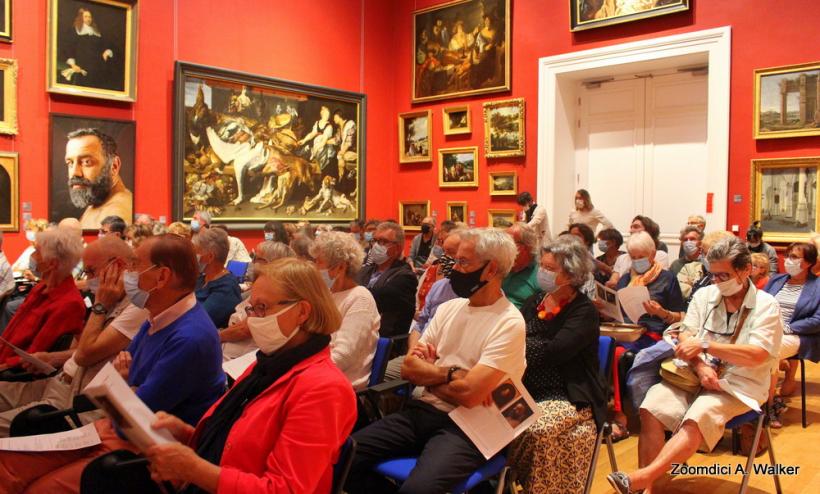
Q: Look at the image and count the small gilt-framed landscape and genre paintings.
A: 8